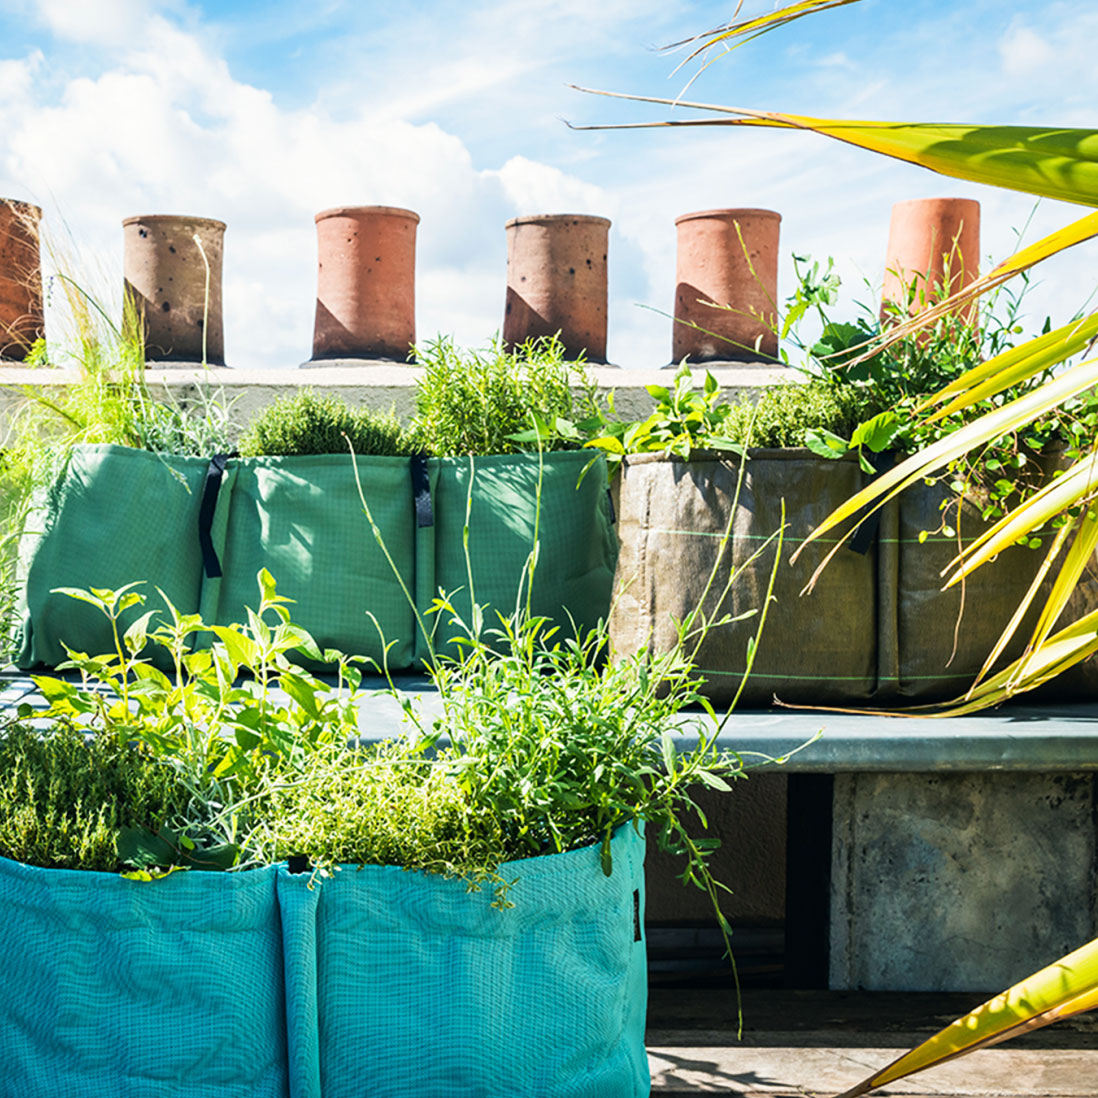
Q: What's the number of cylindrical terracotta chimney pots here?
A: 6